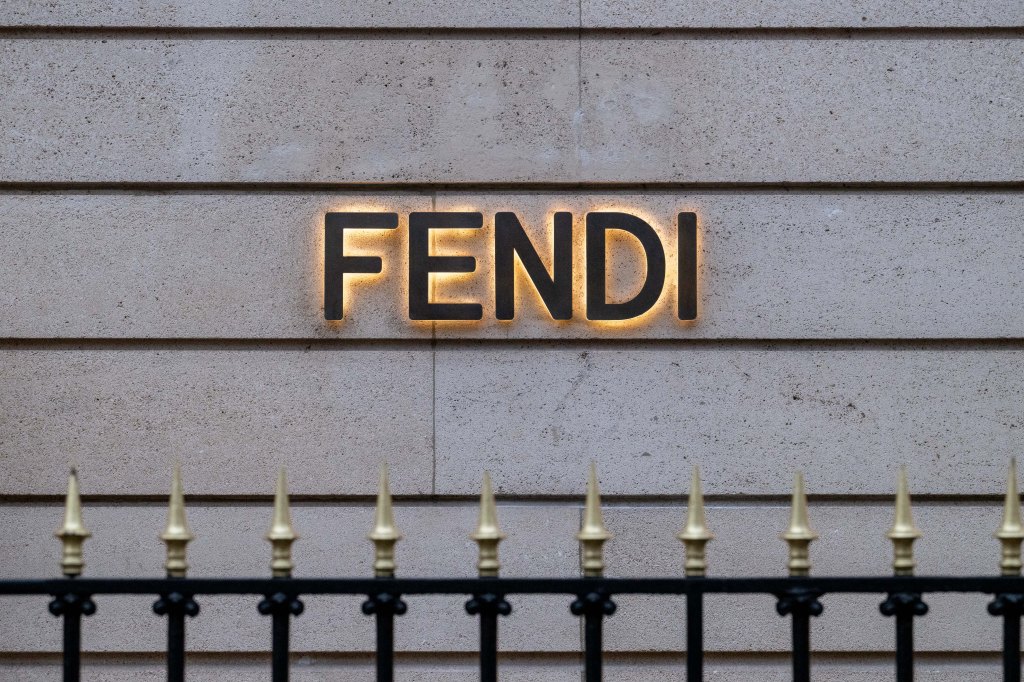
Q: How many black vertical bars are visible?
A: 10